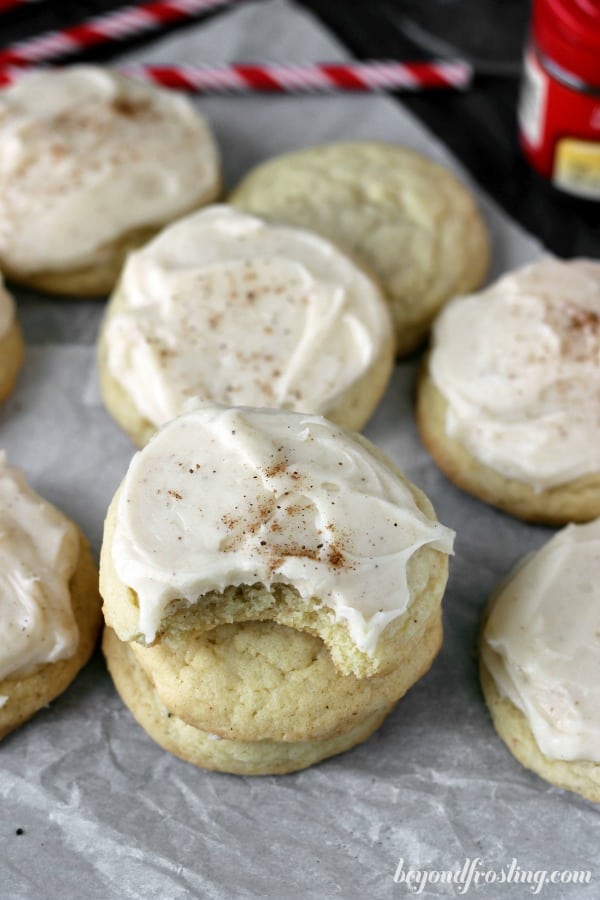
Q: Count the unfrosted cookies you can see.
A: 3